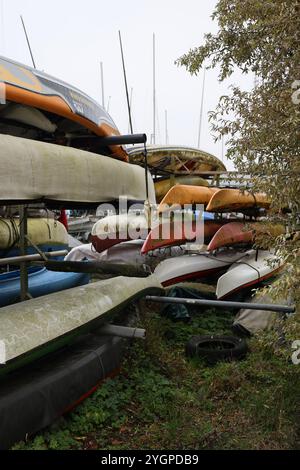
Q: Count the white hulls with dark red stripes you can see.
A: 2